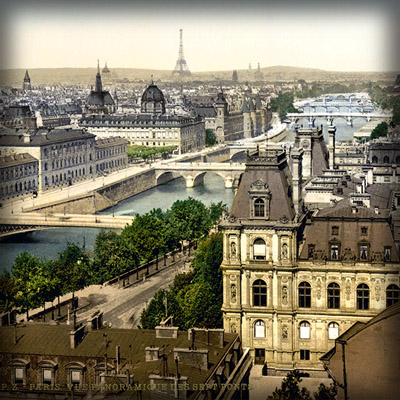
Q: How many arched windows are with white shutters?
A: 4